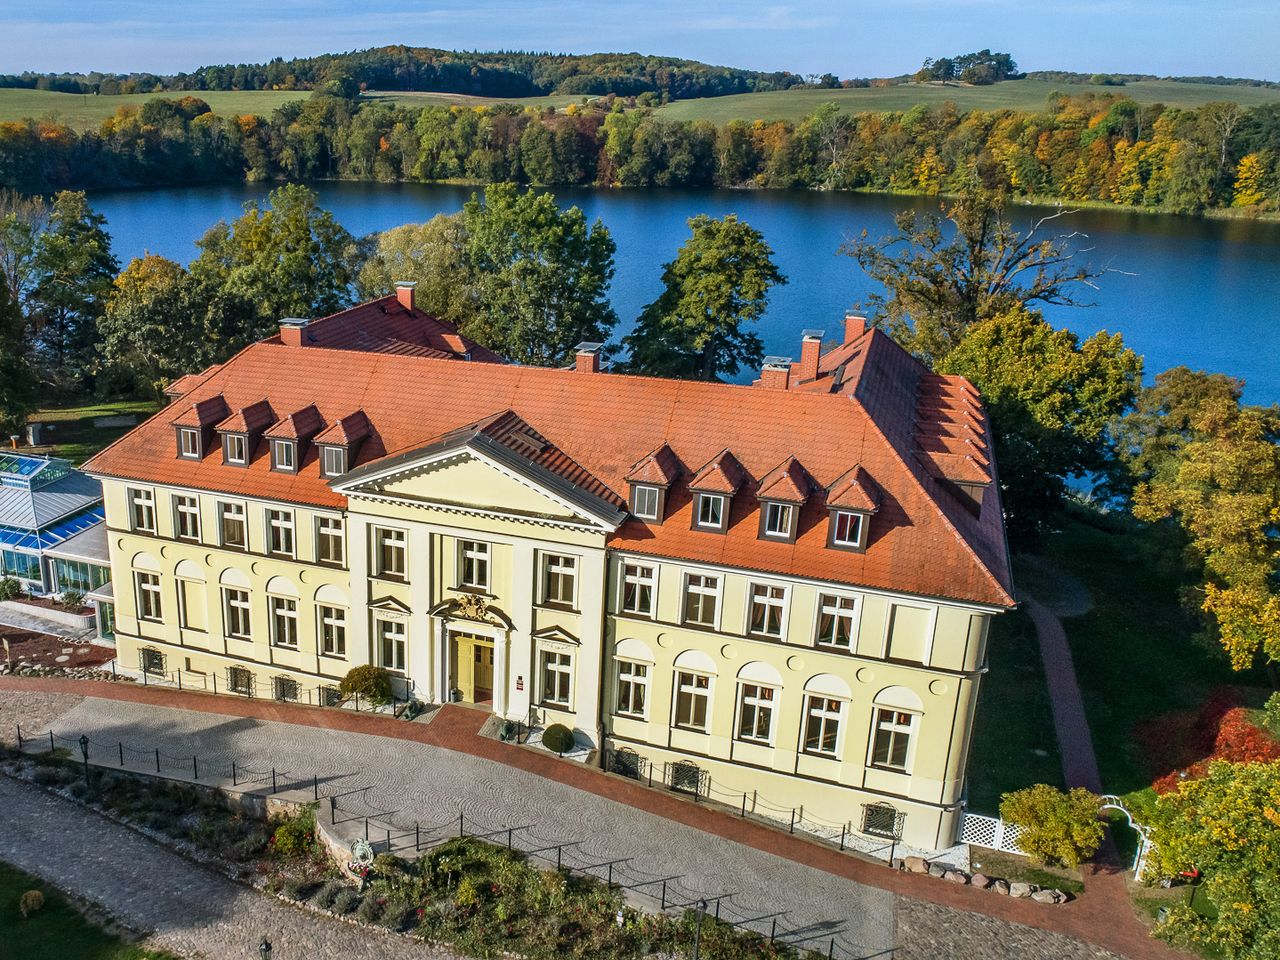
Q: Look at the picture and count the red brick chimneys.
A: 6